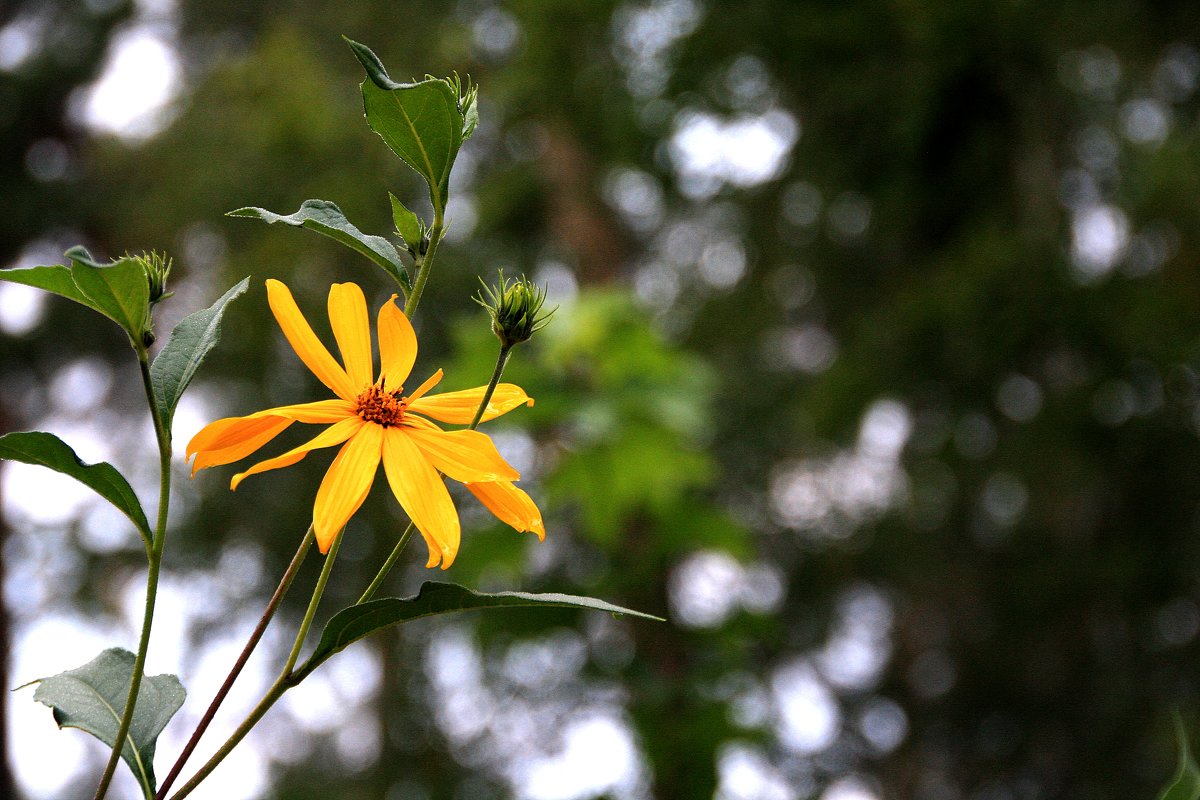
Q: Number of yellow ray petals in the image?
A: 11